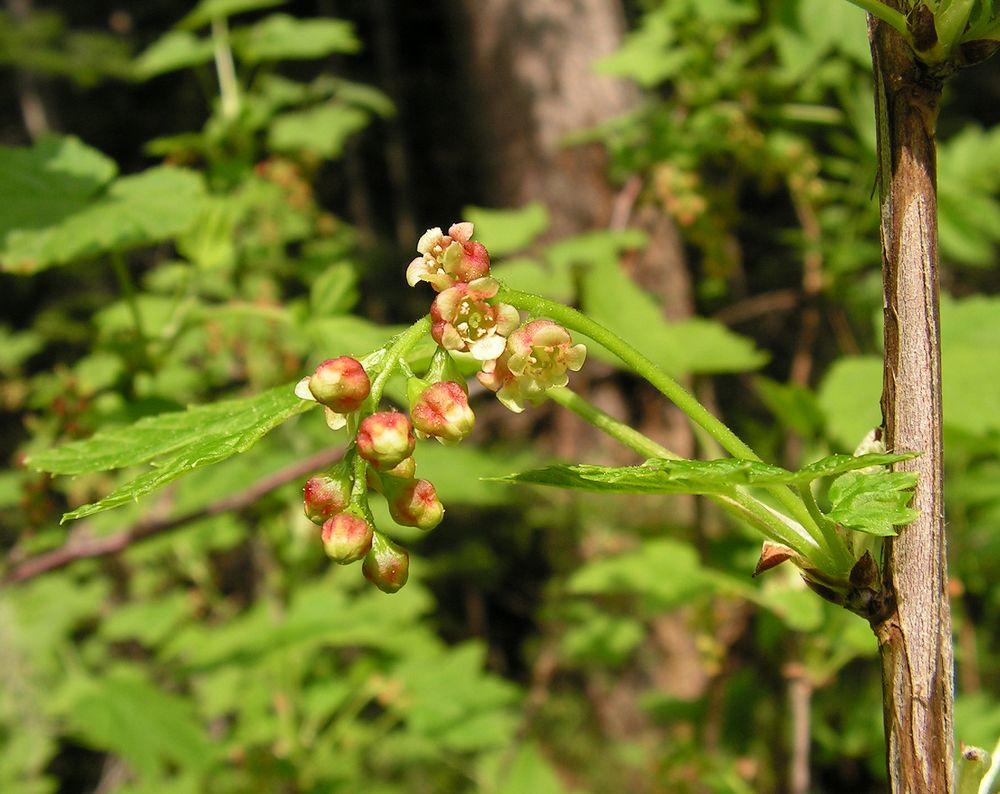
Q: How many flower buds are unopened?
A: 8